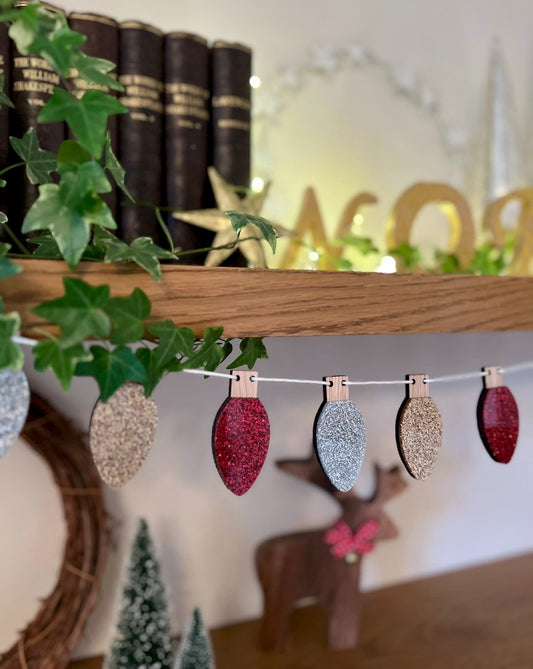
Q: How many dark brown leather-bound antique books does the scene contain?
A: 6